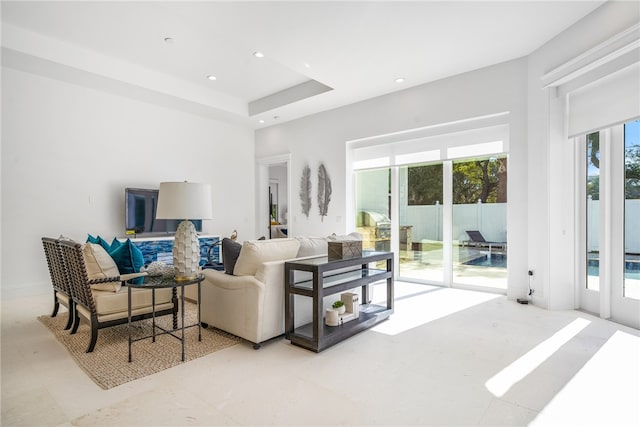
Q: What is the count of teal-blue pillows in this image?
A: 2